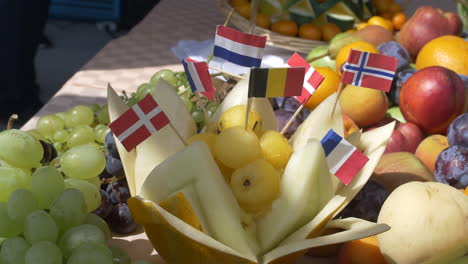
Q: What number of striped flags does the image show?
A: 4